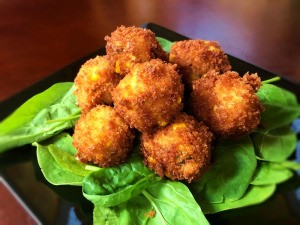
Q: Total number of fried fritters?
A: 7